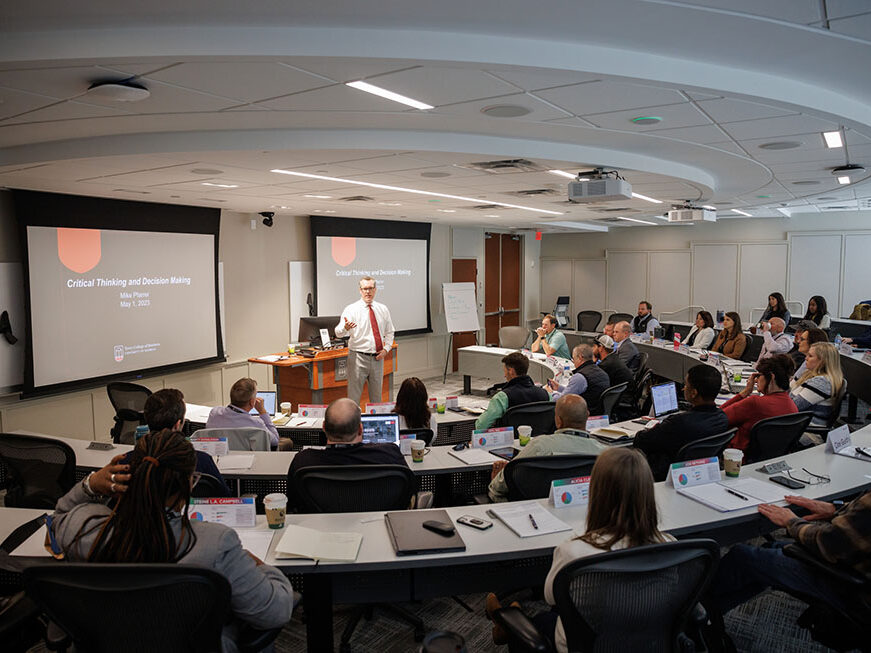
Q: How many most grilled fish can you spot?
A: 0